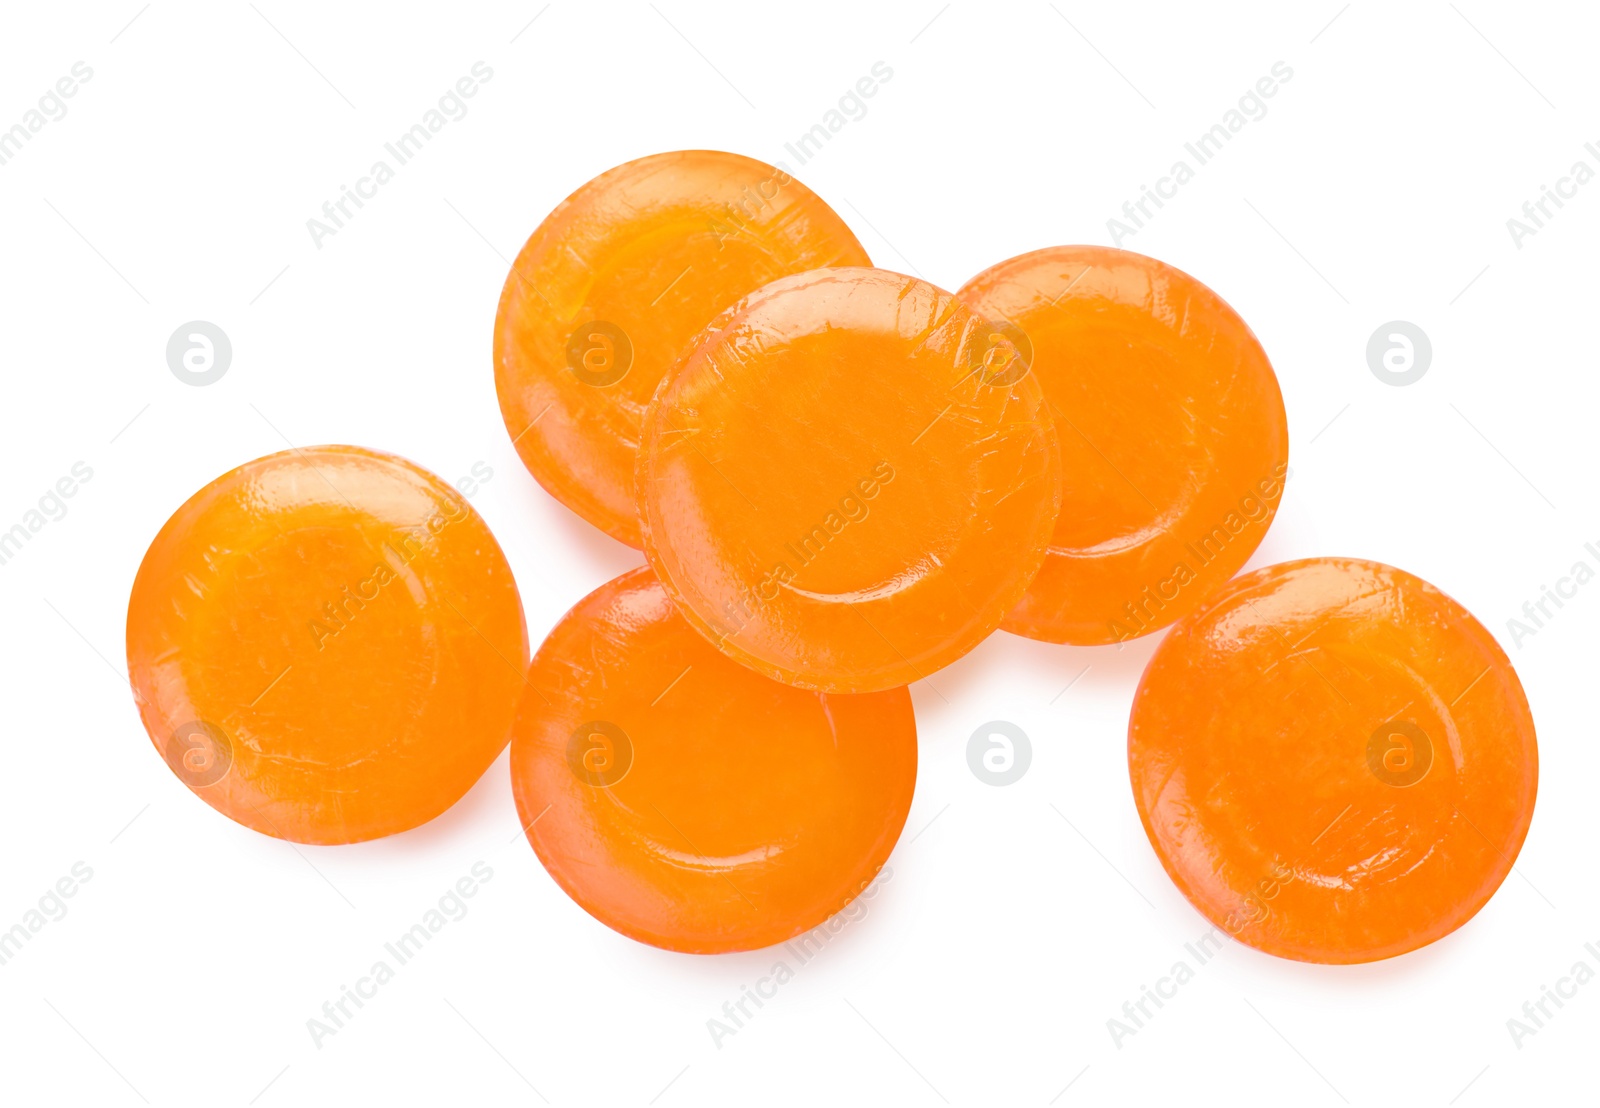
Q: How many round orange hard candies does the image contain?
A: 6